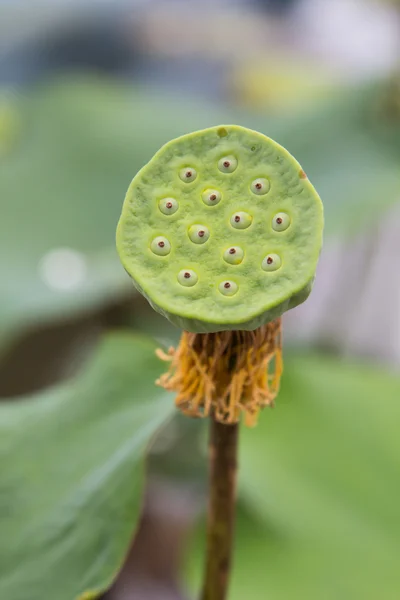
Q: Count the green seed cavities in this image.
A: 13